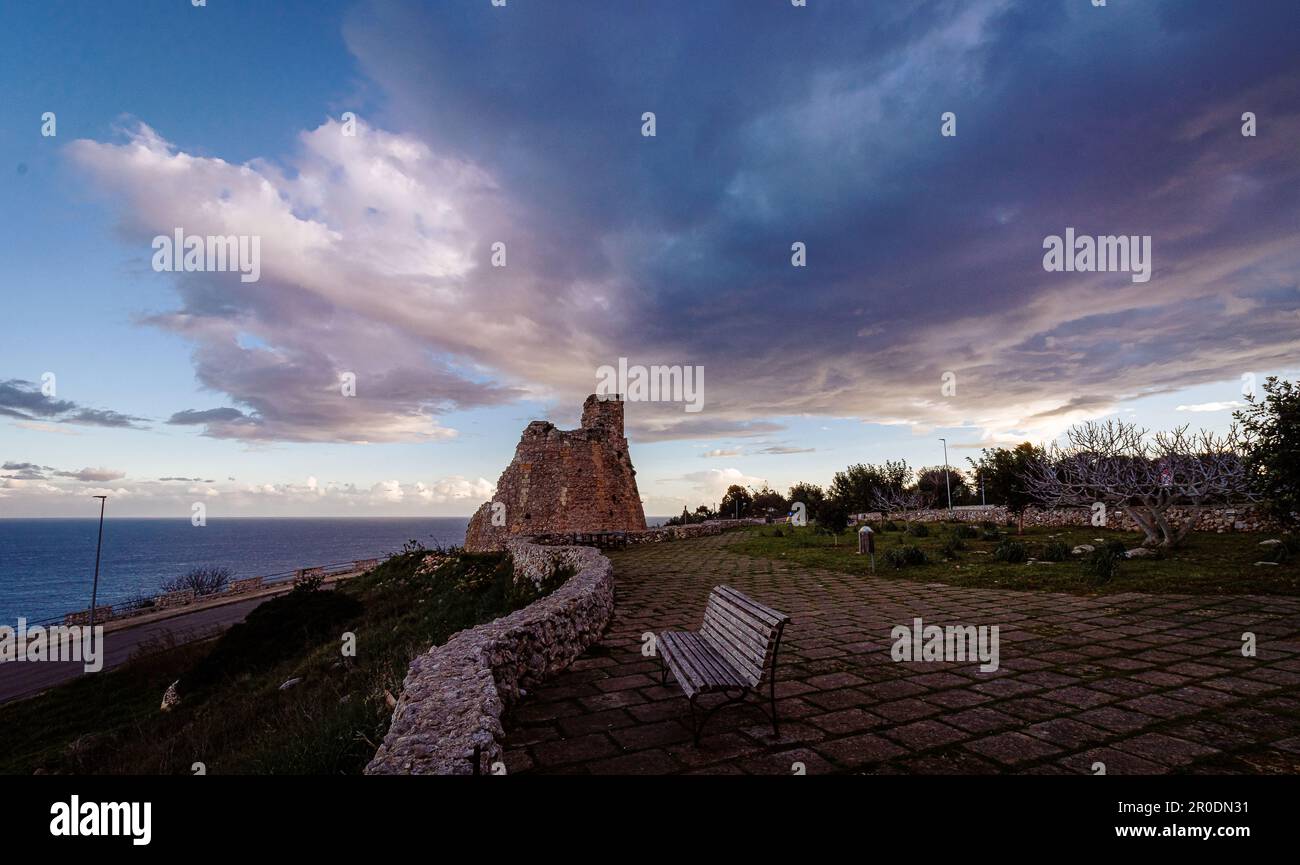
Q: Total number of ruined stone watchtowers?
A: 1